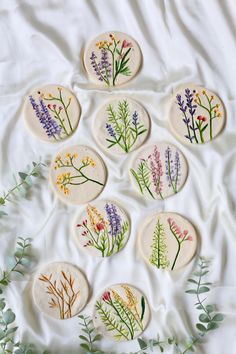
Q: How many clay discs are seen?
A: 10